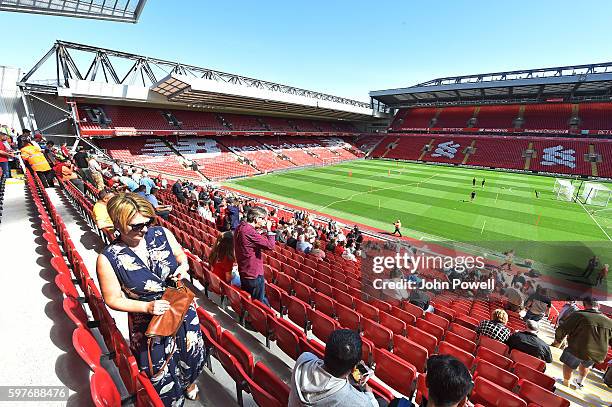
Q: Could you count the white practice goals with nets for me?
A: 2